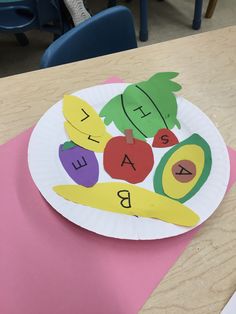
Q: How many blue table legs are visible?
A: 2